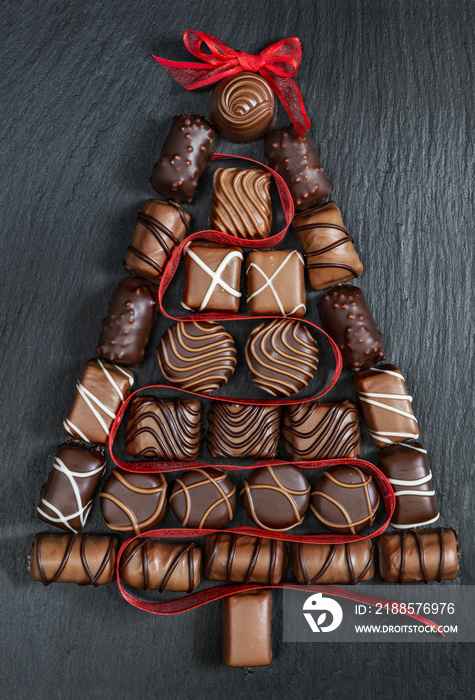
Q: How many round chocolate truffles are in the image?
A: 7